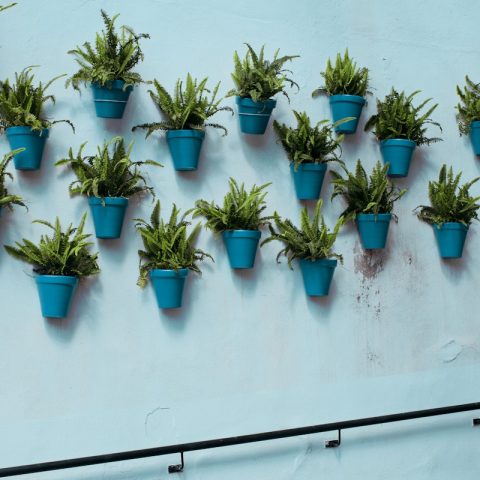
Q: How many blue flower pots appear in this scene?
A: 15